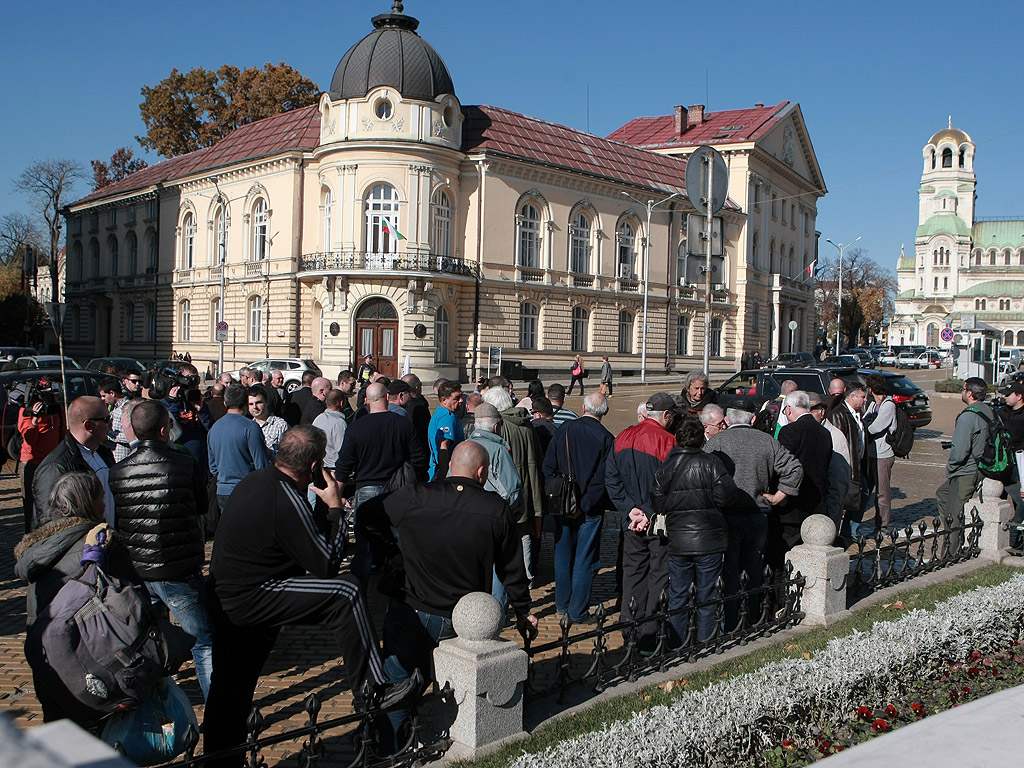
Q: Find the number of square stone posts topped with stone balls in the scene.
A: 3